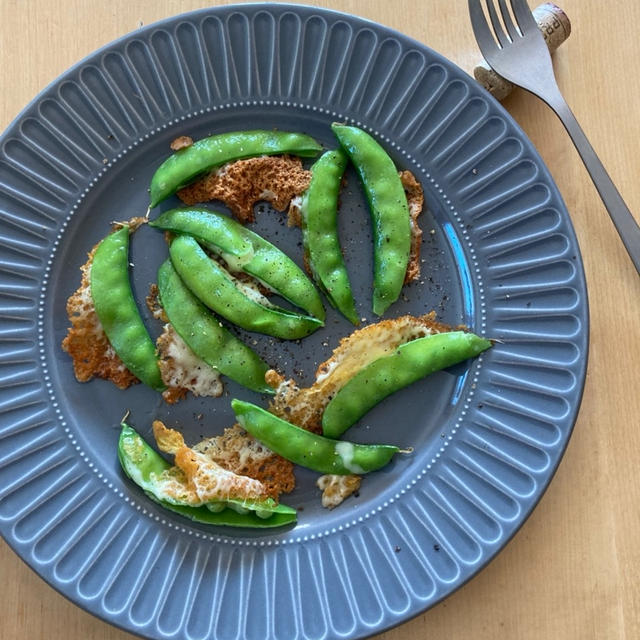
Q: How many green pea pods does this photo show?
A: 10